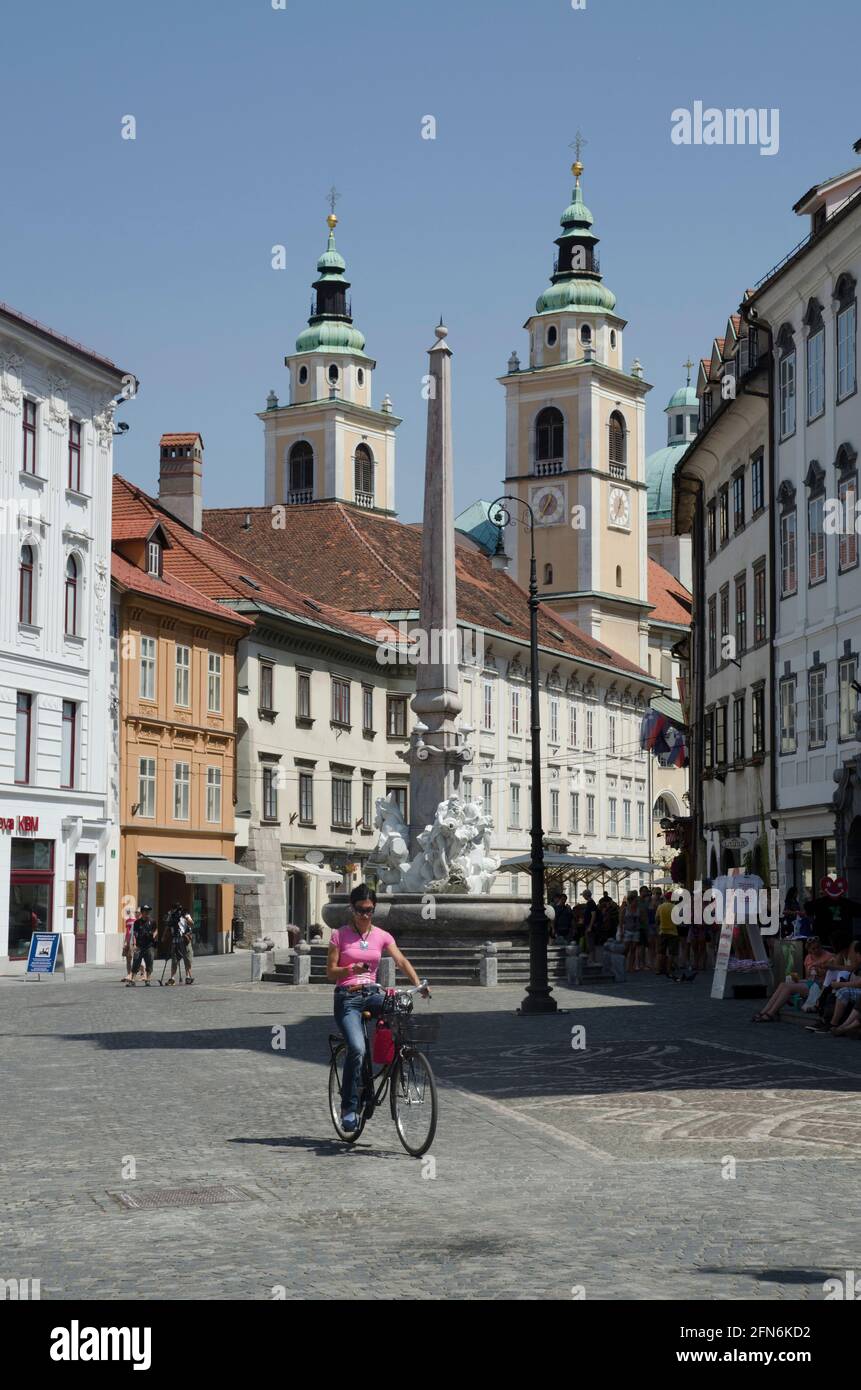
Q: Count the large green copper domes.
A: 3